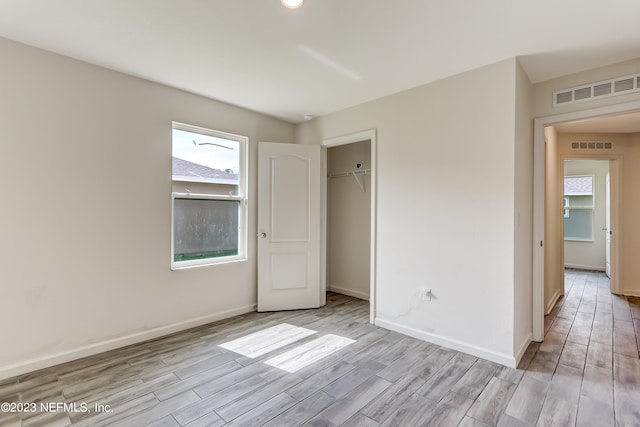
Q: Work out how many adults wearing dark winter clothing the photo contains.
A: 0